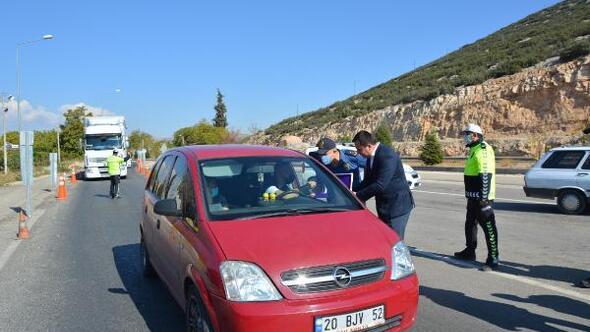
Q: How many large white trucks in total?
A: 1